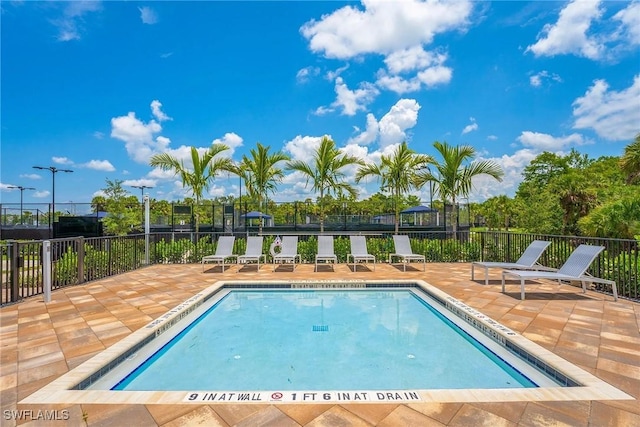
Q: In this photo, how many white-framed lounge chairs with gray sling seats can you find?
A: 8